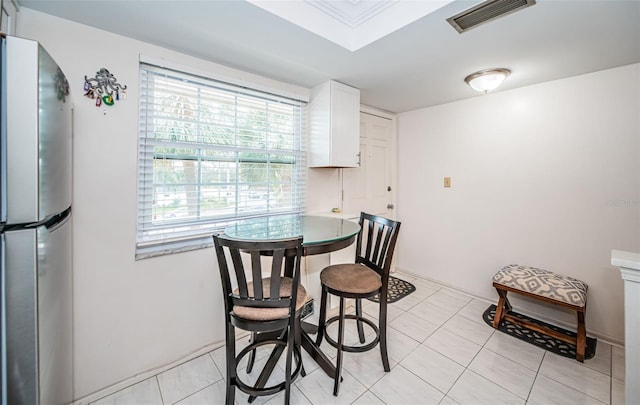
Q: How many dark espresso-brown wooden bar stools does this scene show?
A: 2